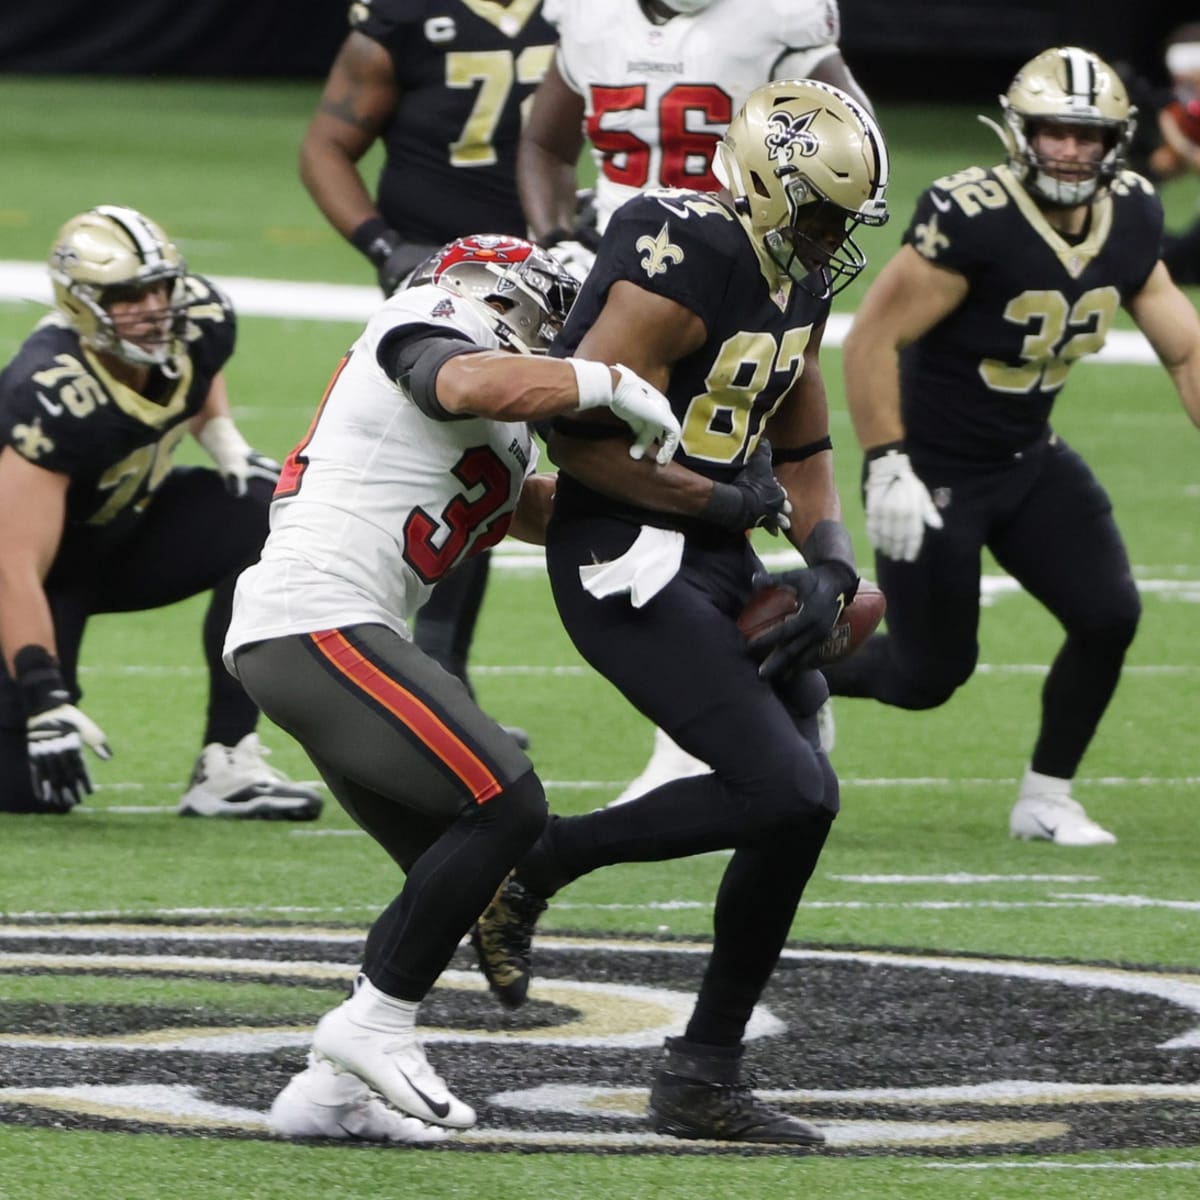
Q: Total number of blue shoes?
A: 0